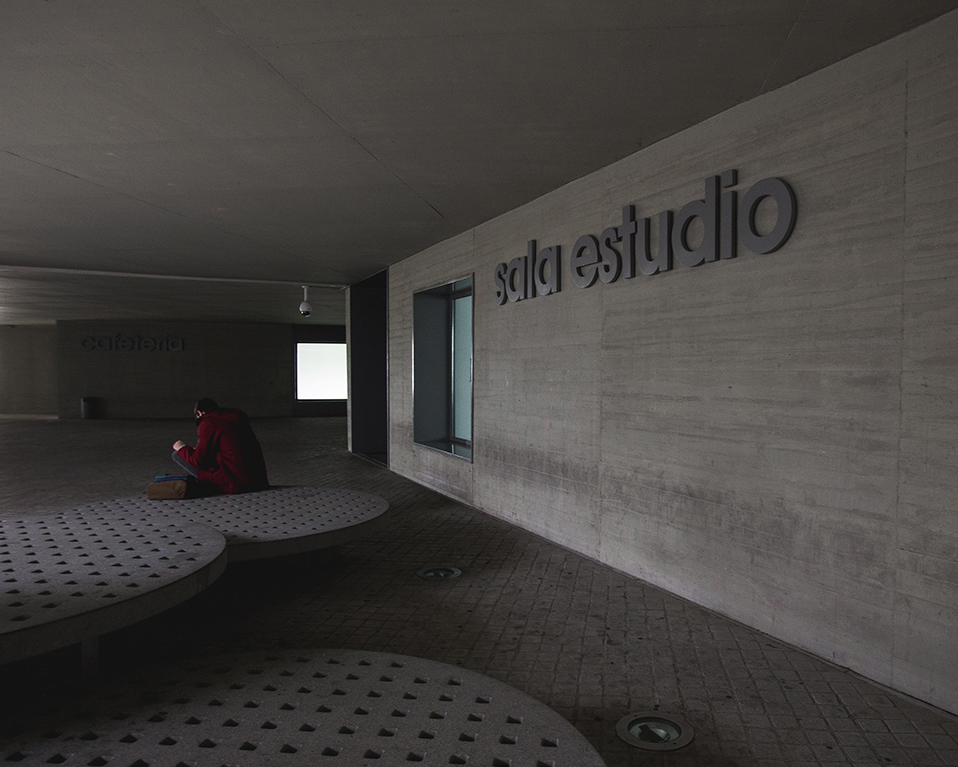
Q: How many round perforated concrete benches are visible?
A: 3